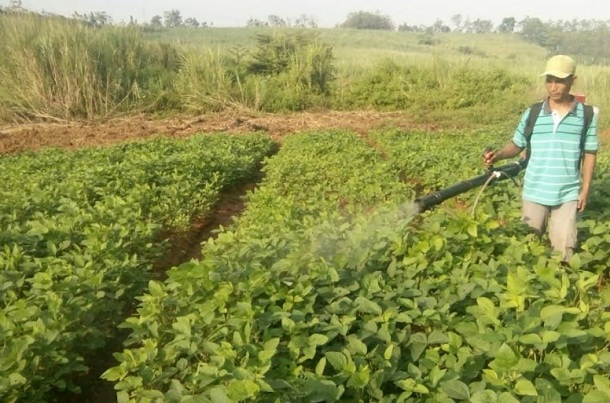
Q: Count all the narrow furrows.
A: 2